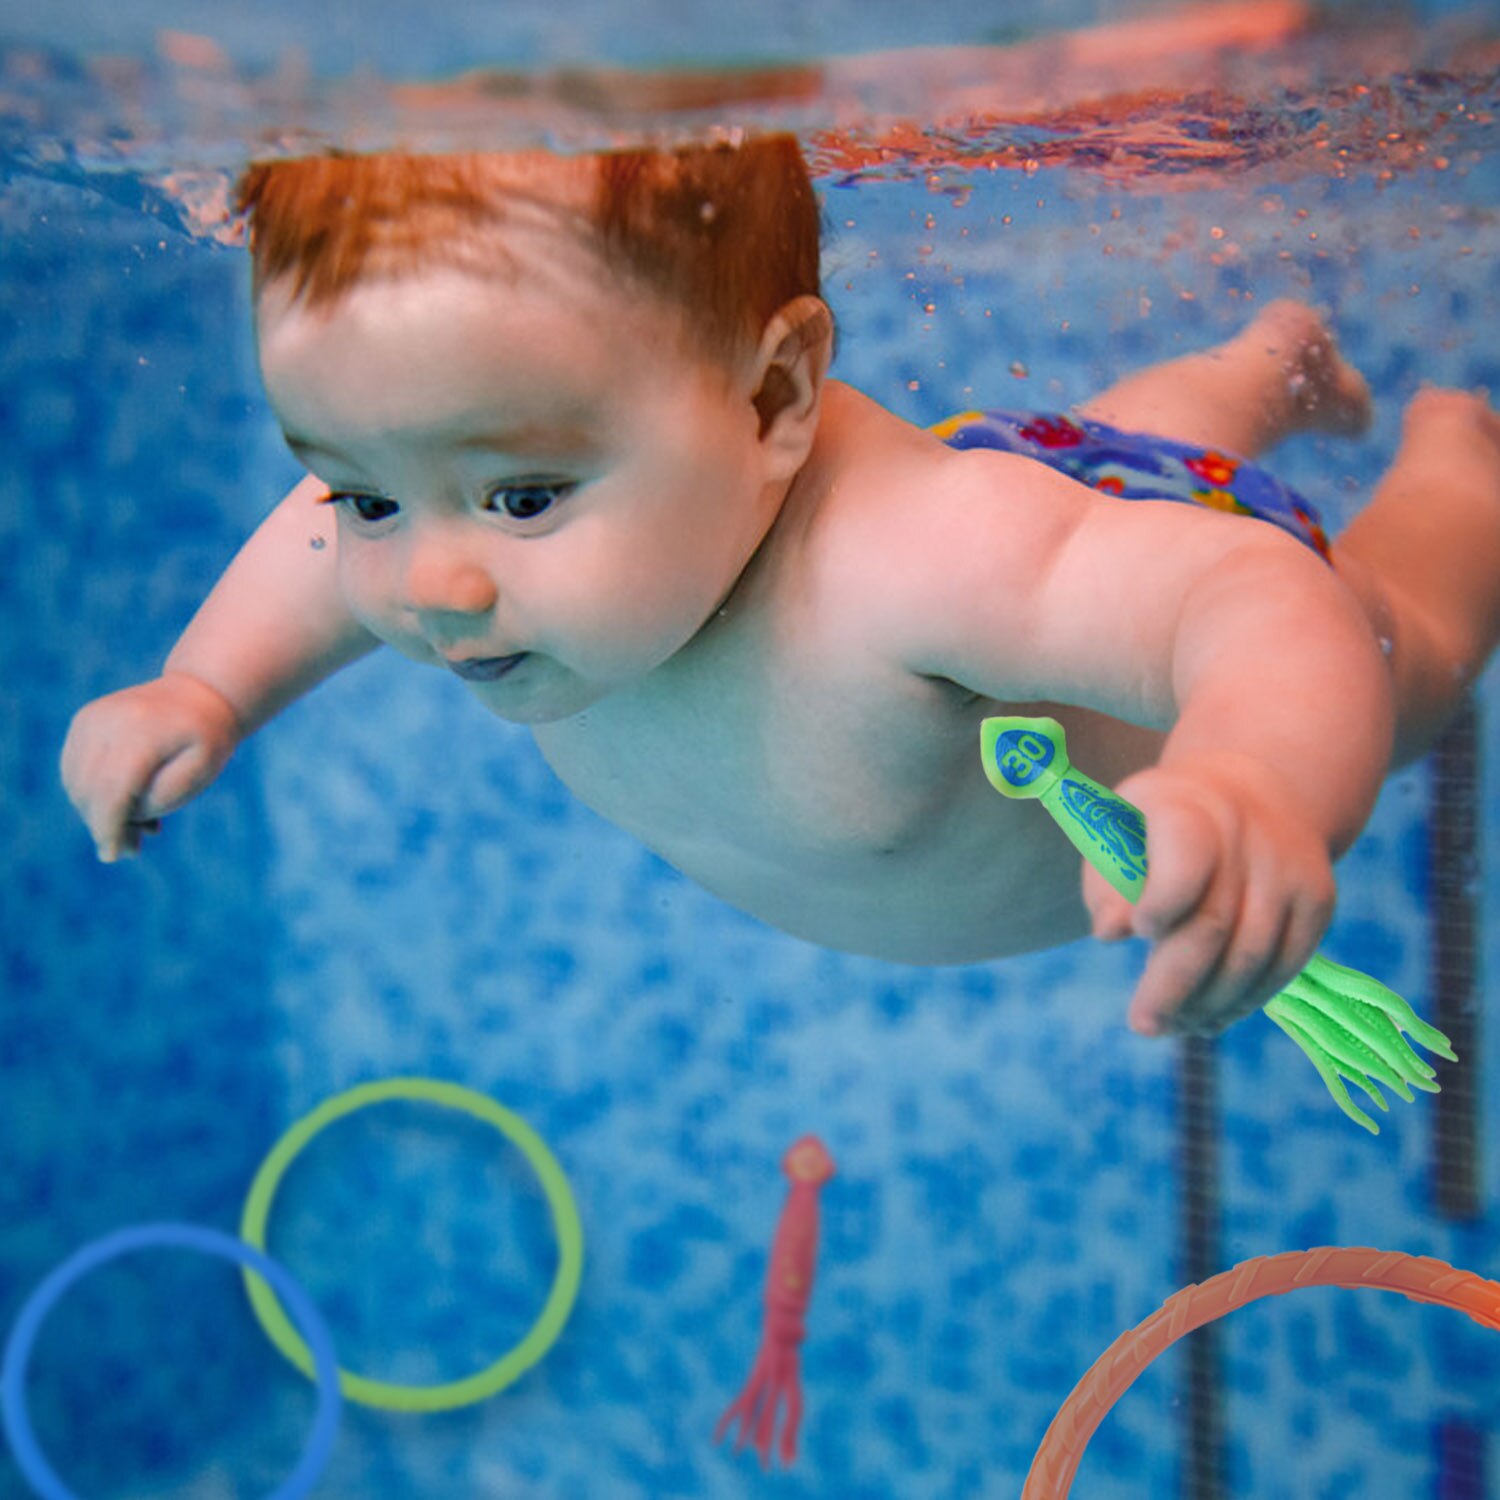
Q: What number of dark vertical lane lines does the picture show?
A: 2